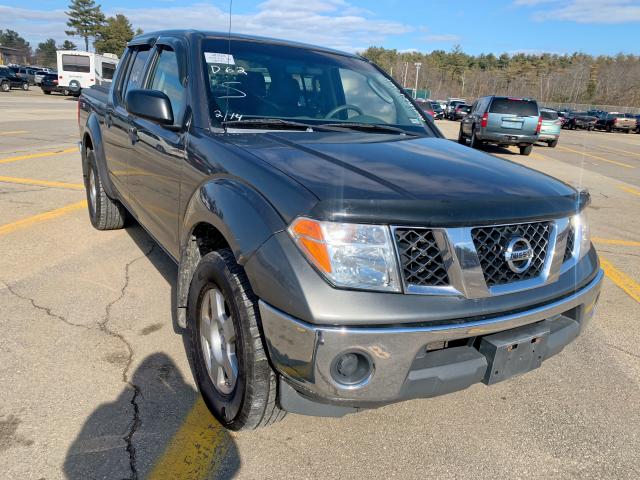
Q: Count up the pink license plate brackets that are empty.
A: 0